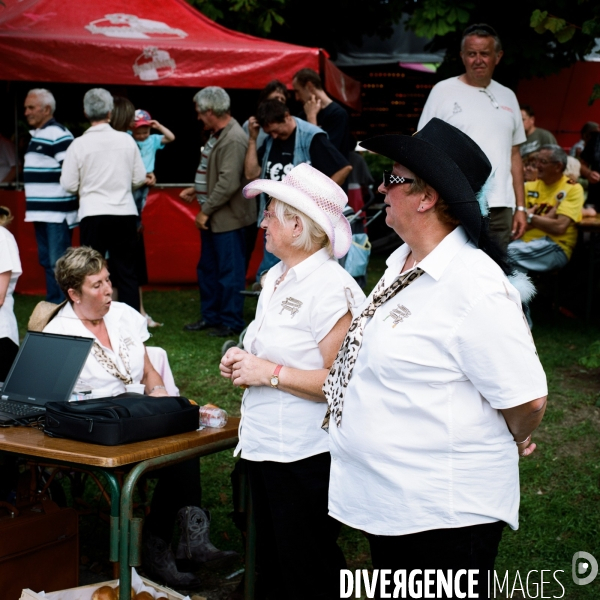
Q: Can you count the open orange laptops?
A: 0